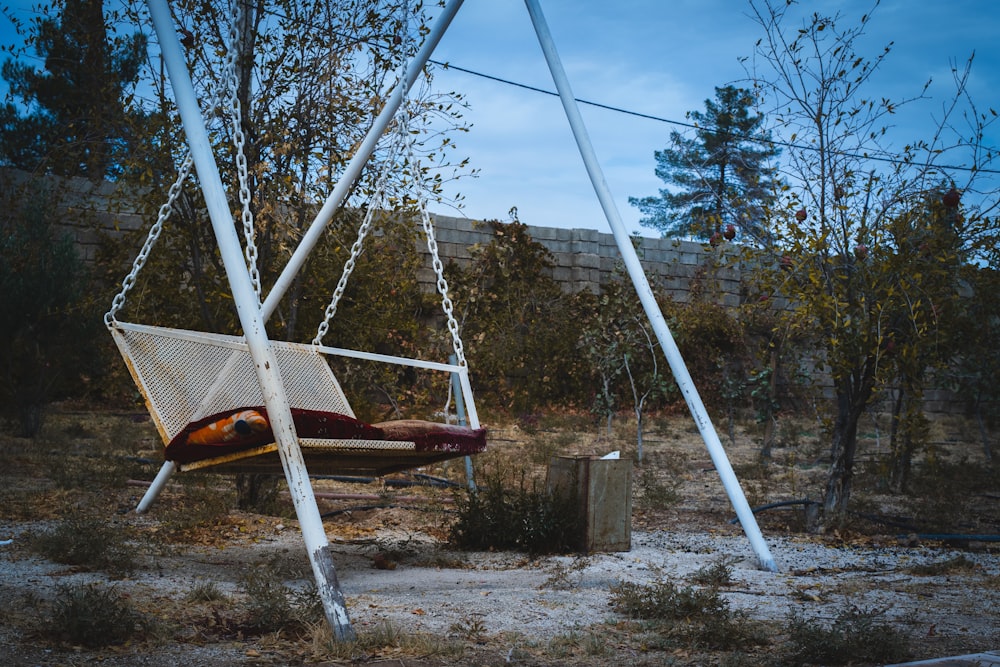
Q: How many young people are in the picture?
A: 0